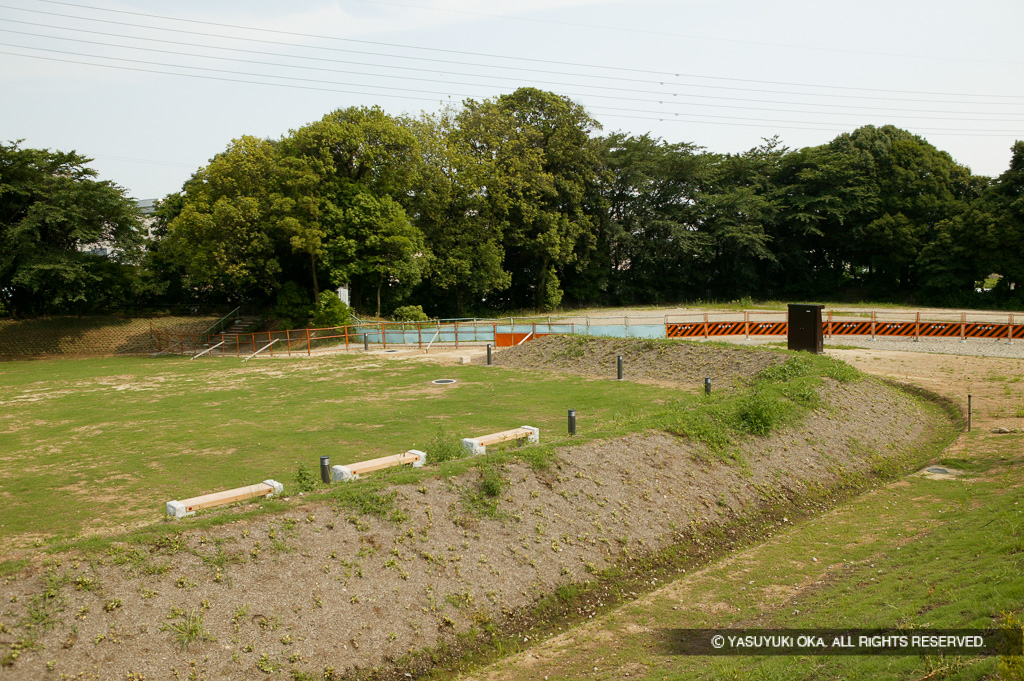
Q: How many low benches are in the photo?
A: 3